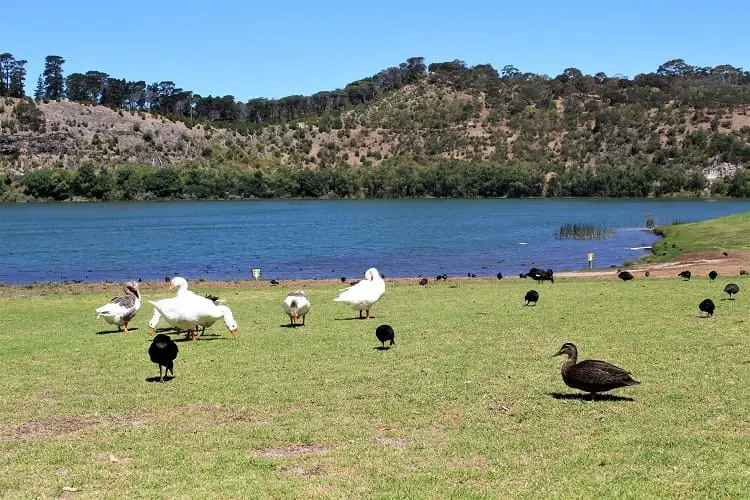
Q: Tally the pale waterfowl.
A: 6